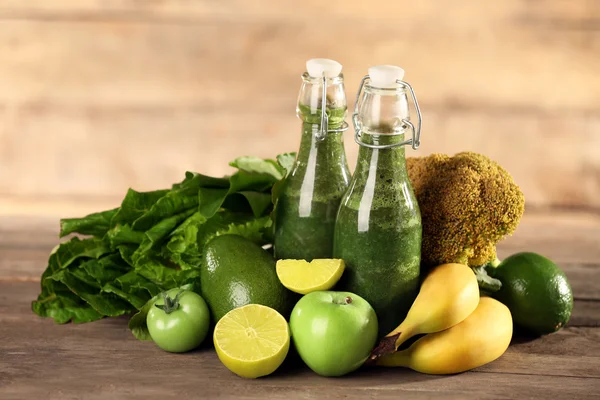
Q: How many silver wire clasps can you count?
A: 2